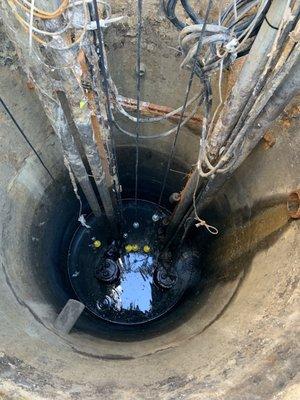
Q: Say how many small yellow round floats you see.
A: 4